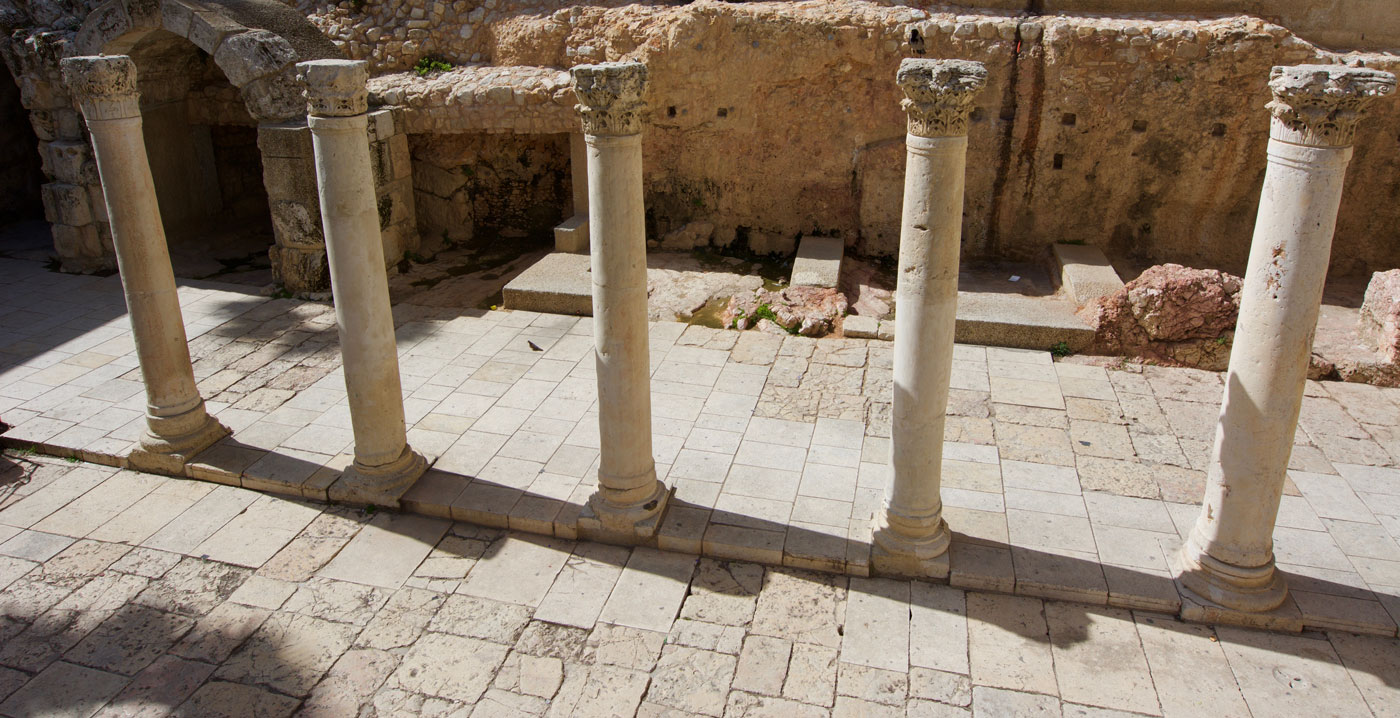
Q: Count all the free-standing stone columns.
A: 5